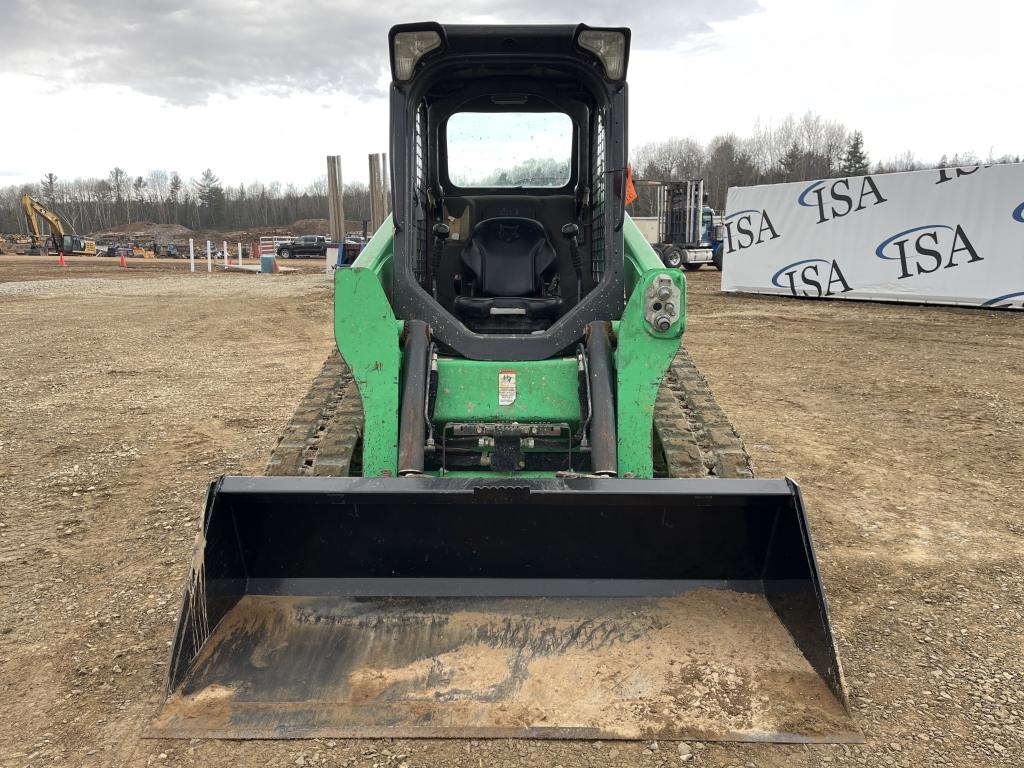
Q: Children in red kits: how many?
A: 0